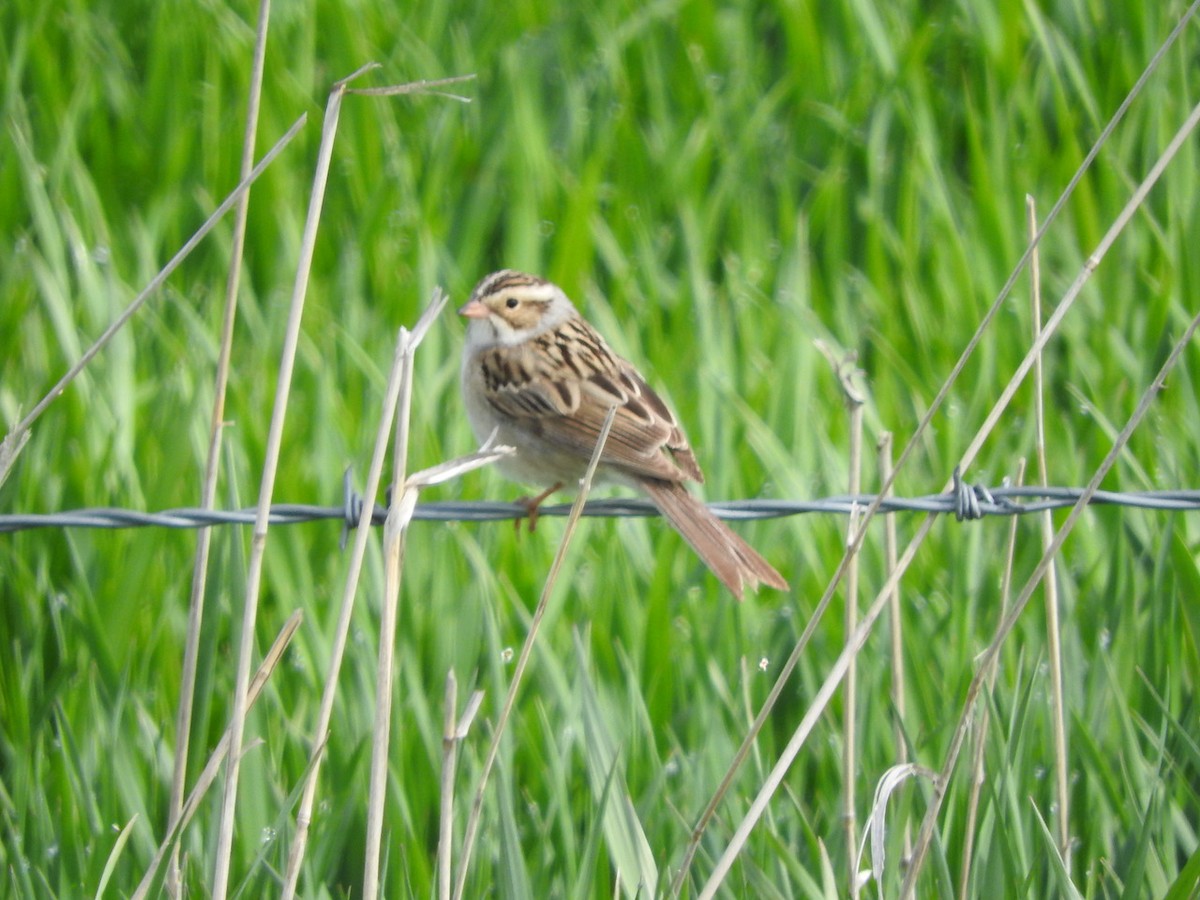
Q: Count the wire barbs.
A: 2